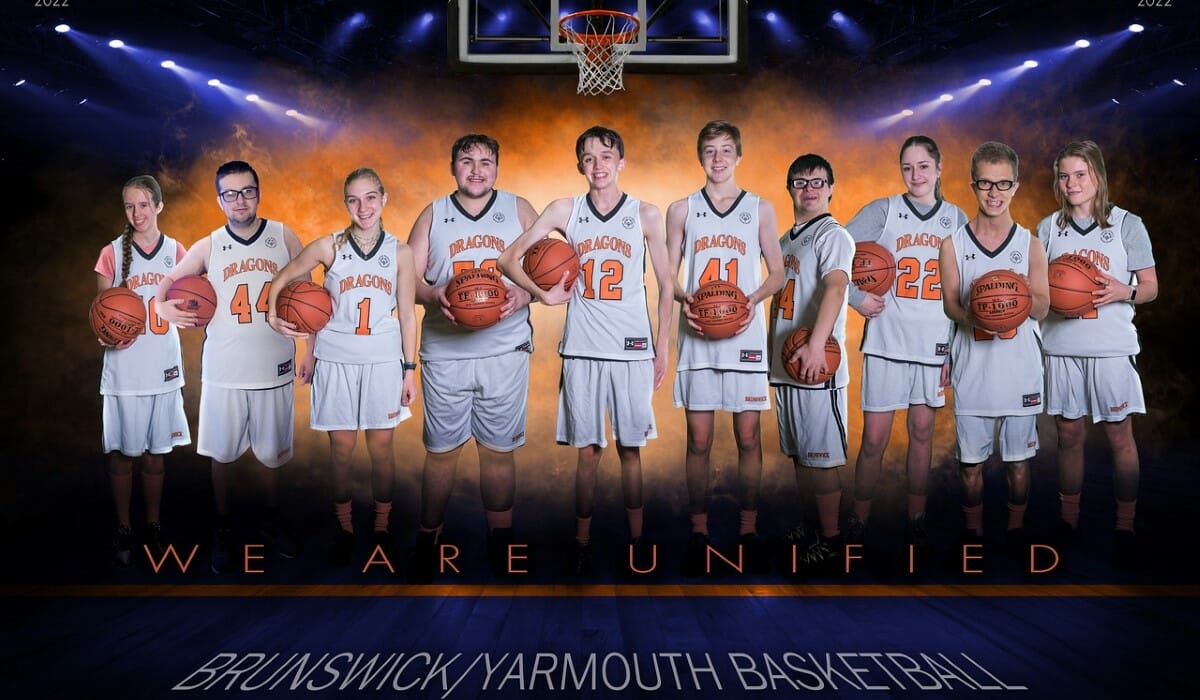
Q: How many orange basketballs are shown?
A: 10